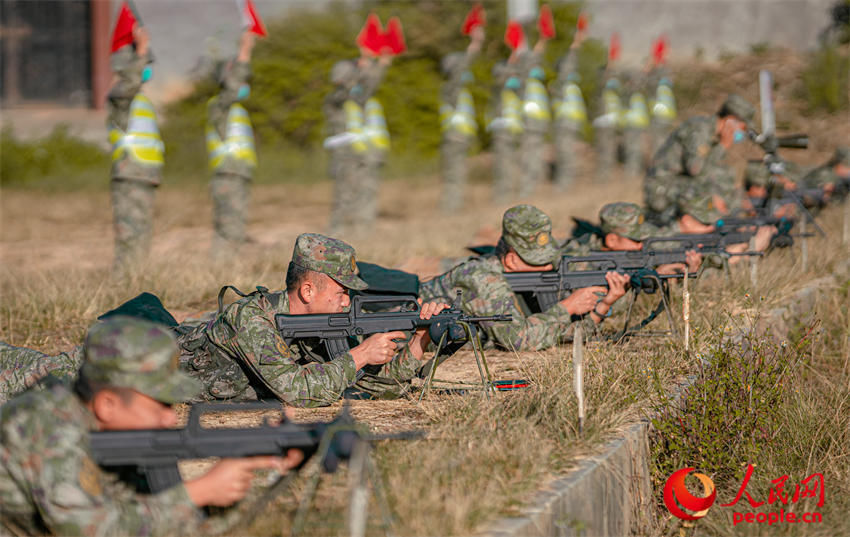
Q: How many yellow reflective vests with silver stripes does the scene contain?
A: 11